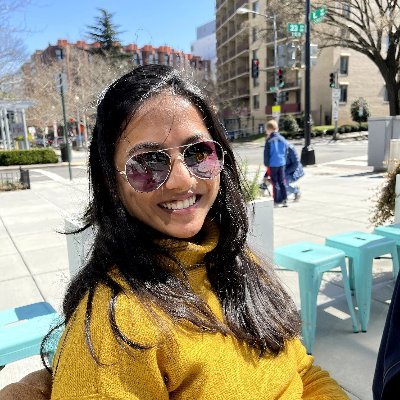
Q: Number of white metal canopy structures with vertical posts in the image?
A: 1